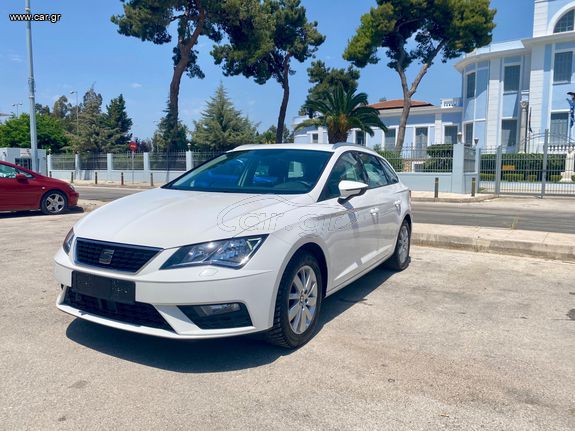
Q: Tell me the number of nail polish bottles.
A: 0